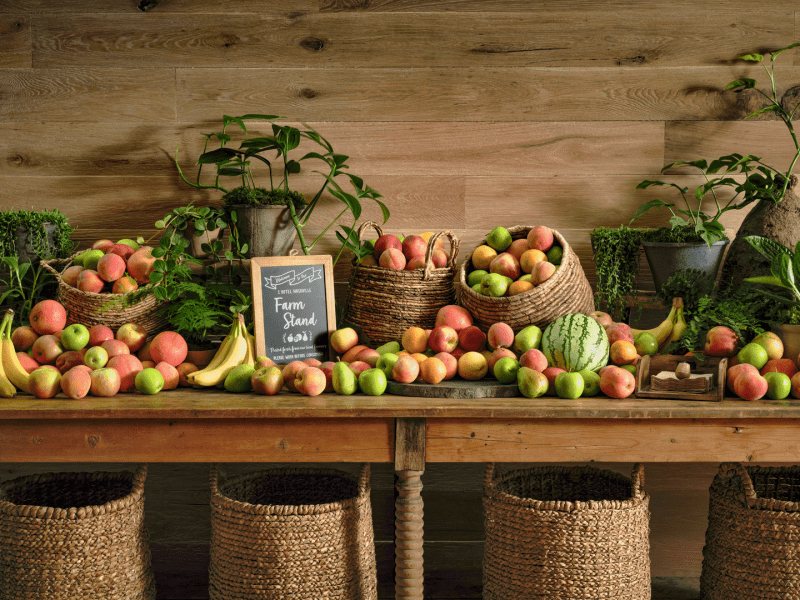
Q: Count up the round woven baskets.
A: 7